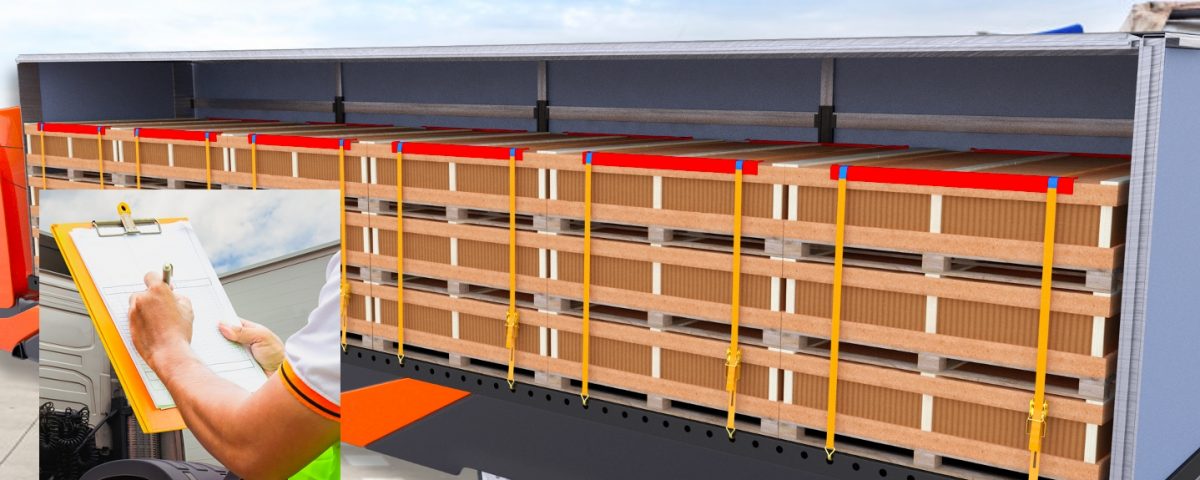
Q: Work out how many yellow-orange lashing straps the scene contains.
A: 12